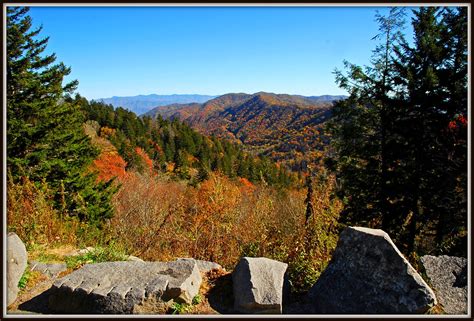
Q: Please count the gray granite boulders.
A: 5